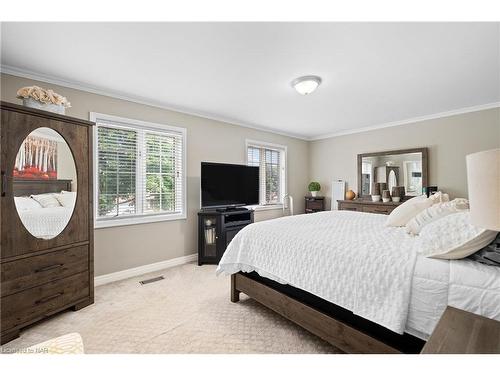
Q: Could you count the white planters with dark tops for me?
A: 3